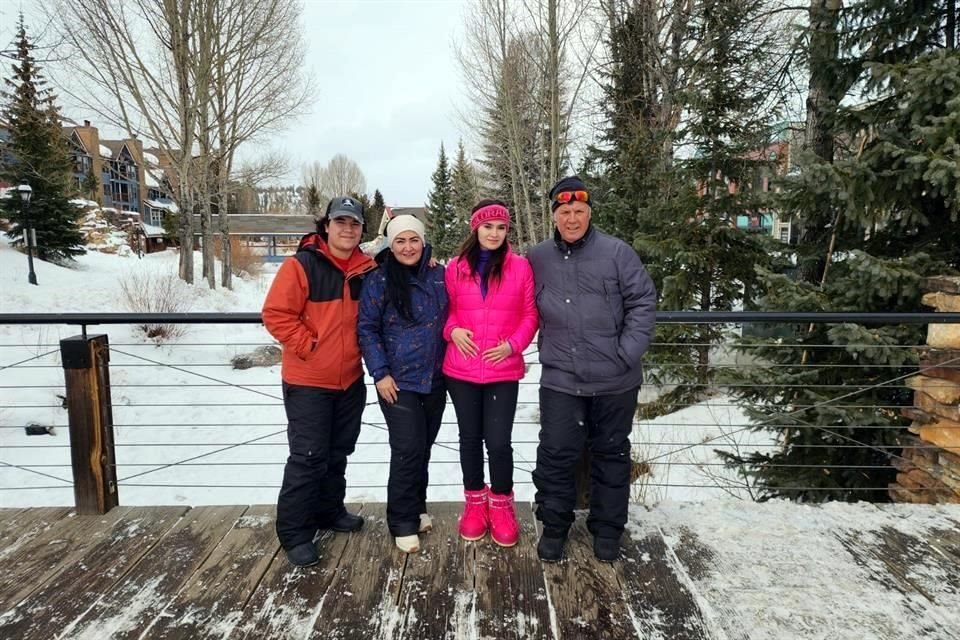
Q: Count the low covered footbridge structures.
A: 1